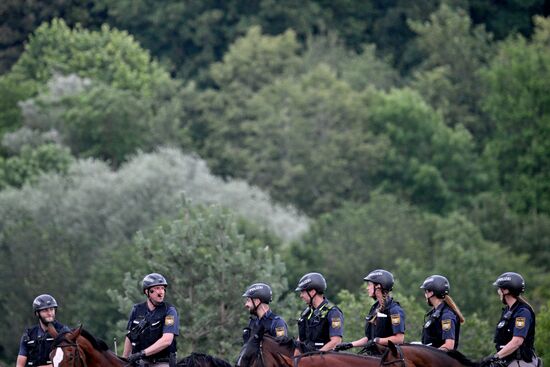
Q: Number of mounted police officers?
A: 7